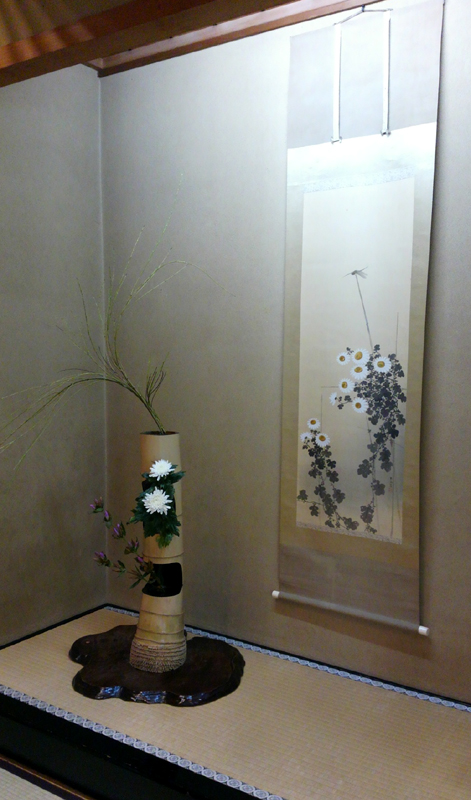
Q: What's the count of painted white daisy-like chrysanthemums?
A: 10